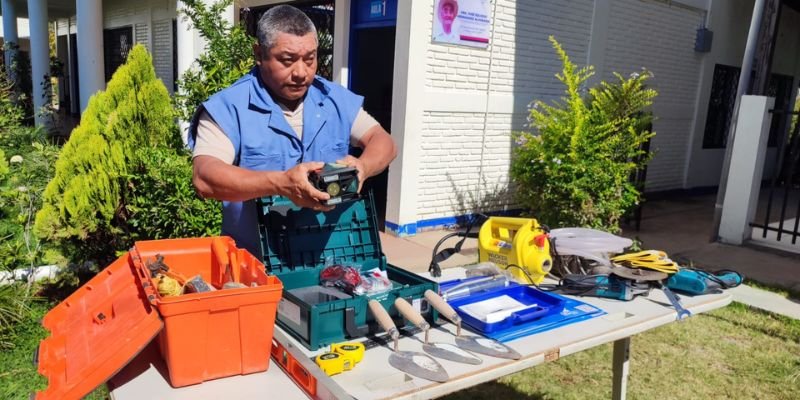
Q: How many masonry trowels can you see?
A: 3